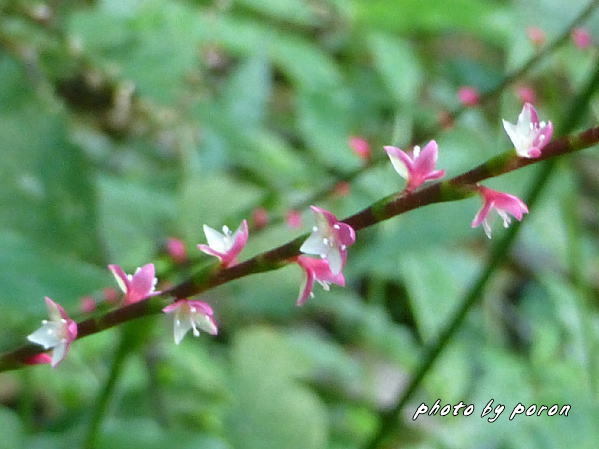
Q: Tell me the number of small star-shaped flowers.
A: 9